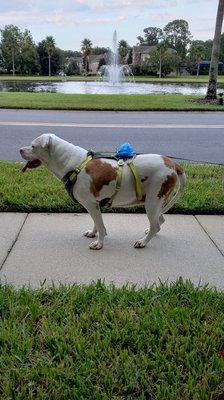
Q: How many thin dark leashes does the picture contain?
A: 1